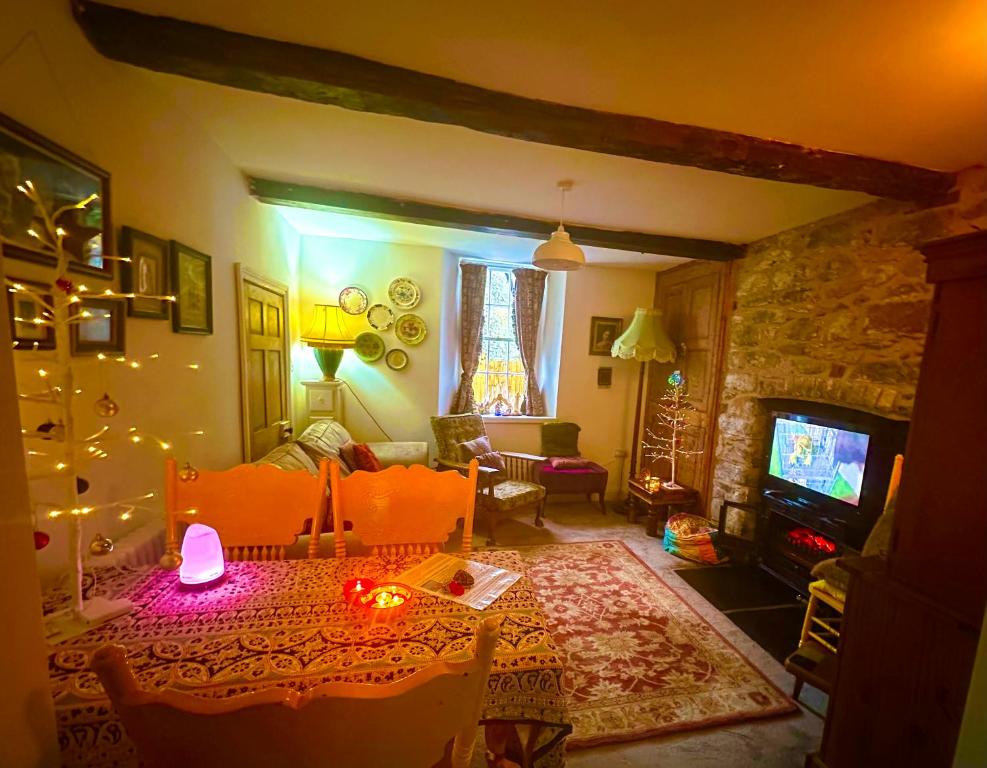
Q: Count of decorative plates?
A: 6